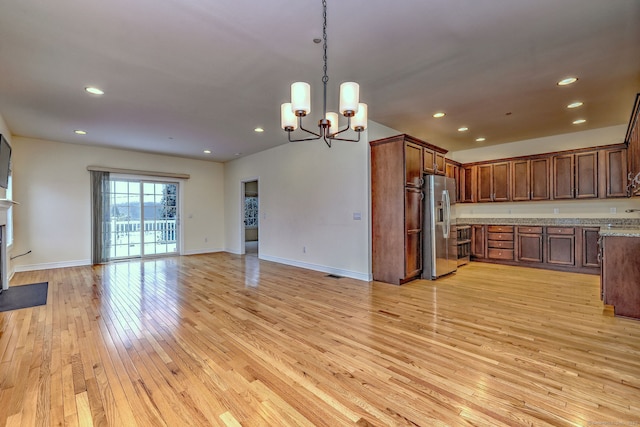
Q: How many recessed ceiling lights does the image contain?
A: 10